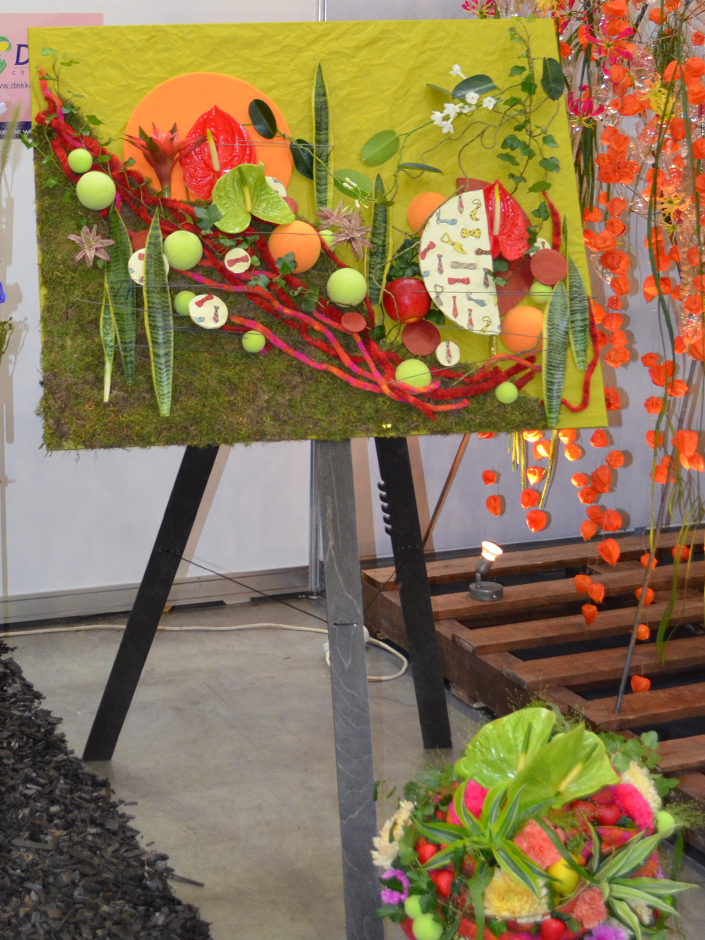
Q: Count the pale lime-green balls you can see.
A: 13